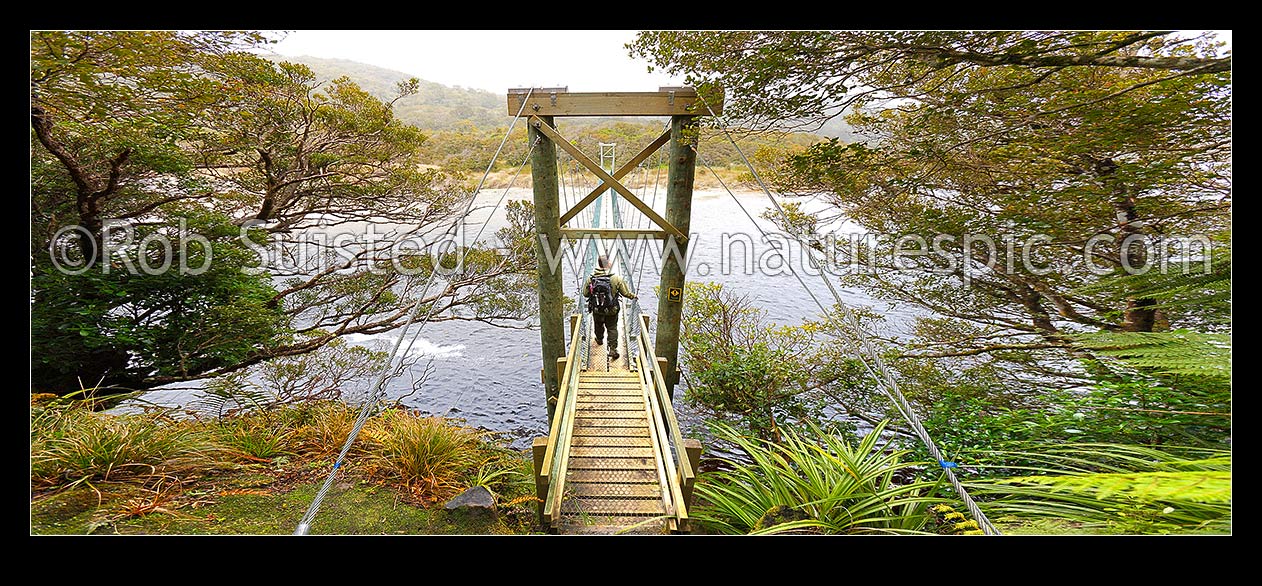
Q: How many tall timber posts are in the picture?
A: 2